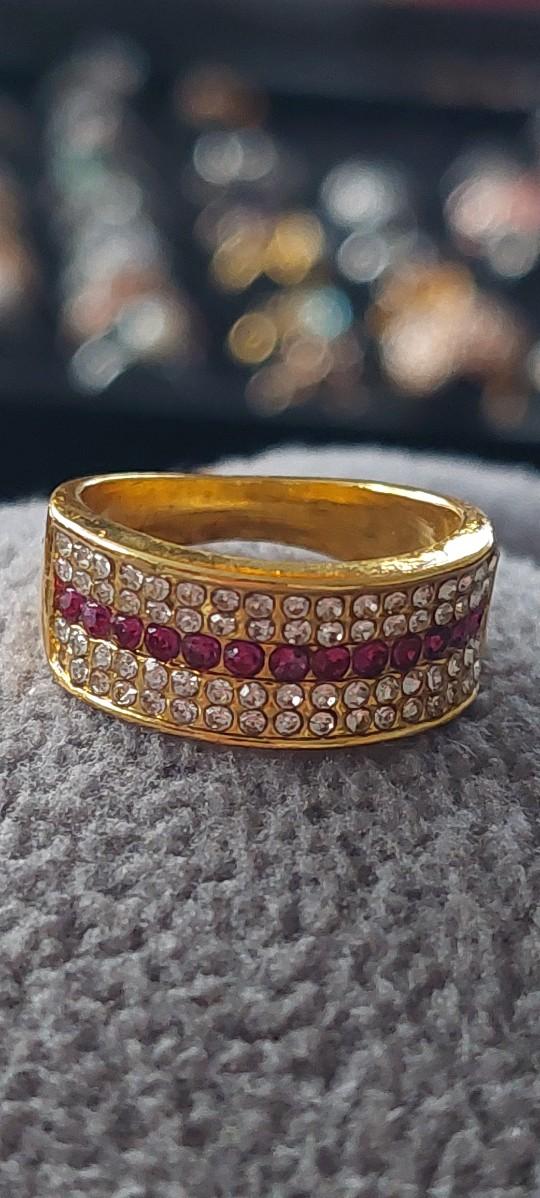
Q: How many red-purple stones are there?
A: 13